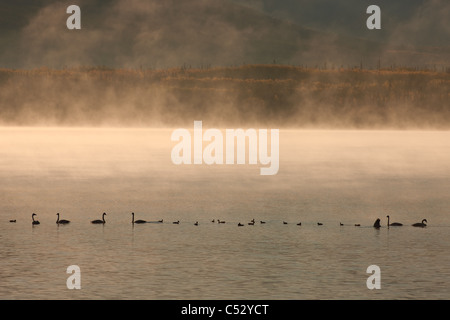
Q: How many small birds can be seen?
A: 15